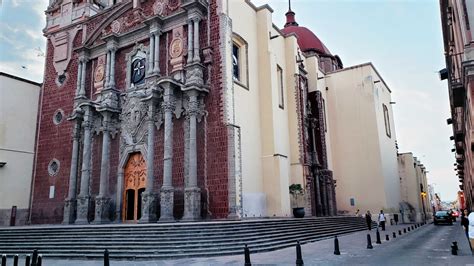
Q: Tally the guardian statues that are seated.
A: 0